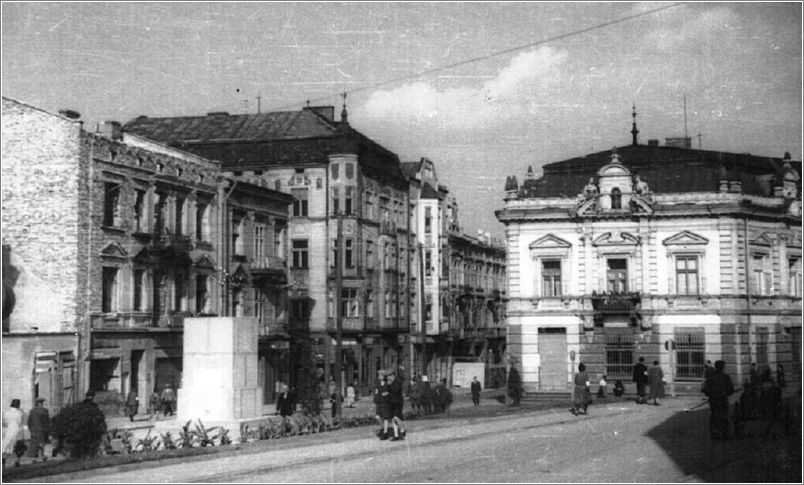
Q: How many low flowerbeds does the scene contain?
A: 1